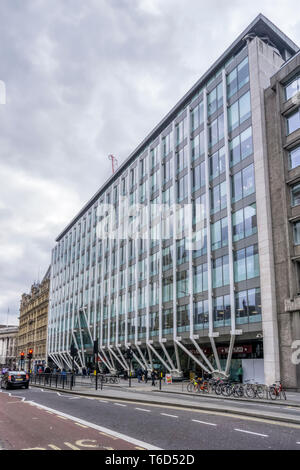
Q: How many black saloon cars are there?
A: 1